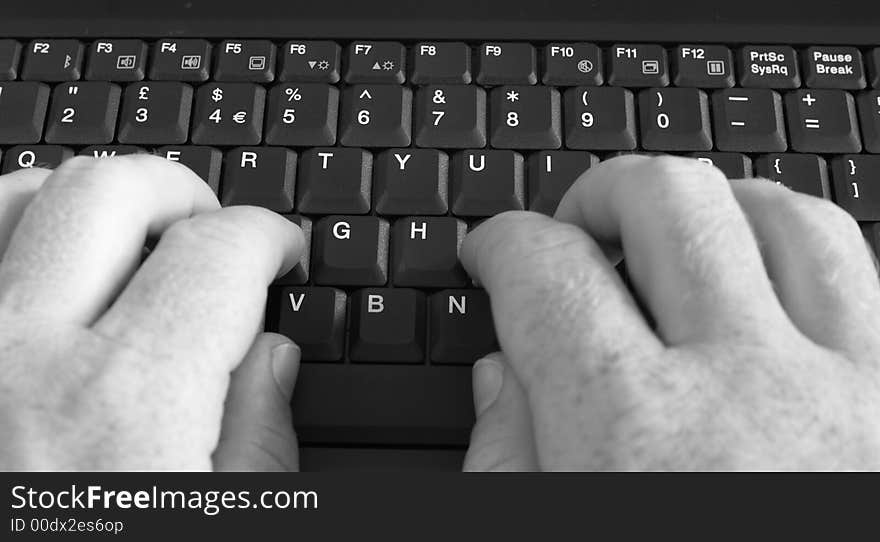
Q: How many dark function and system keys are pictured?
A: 13